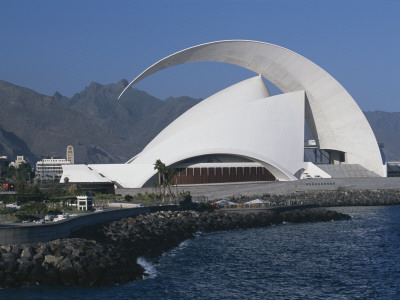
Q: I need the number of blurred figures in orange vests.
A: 0